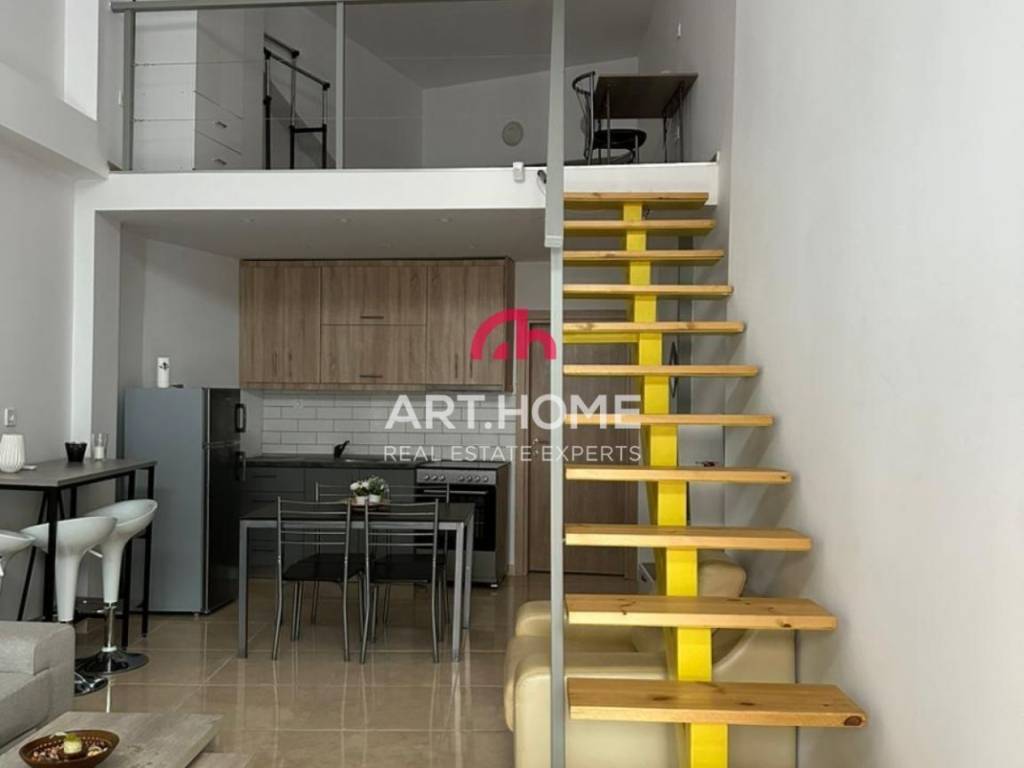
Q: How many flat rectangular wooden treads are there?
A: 11